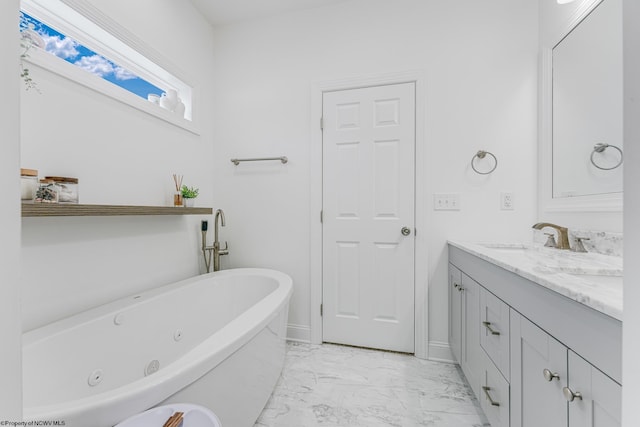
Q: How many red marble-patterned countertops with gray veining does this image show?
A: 0